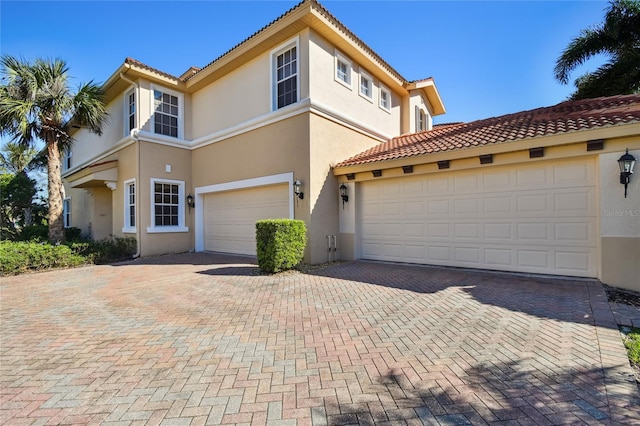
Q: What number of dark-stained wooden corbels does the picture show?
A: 7